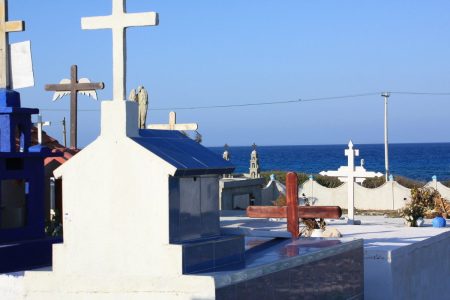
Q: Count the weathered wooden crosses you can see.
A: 2